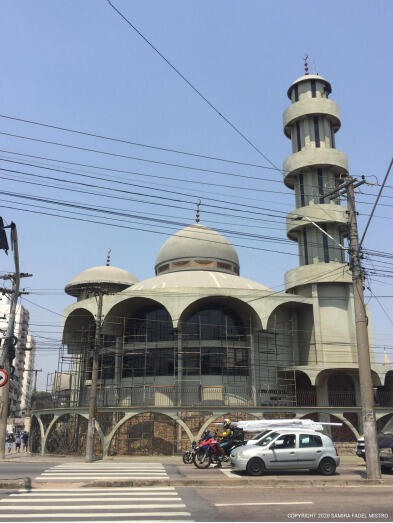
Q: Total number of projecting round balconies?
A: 4